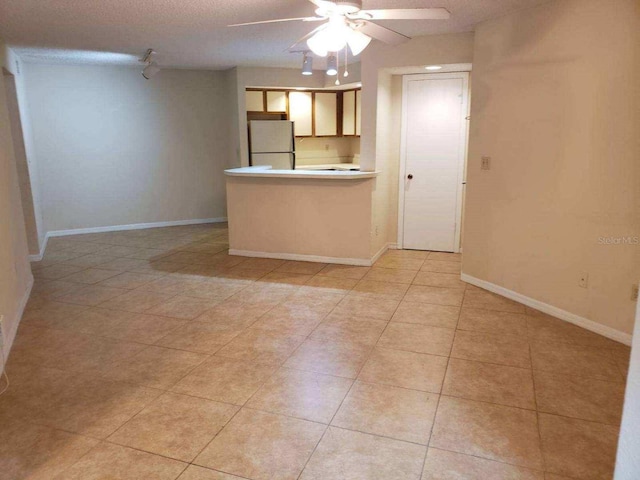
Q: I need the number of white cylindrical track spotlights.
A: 3